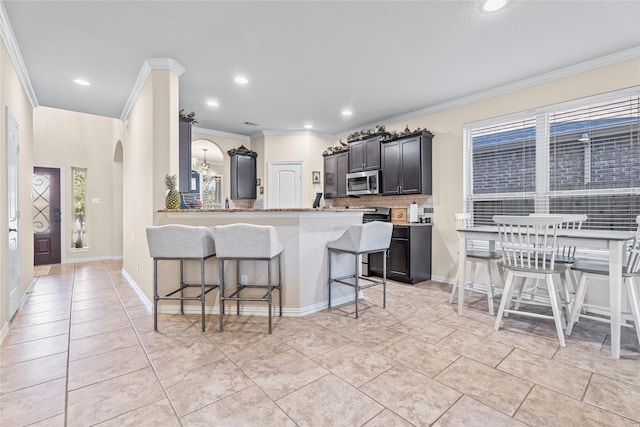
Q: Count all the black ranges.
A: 1